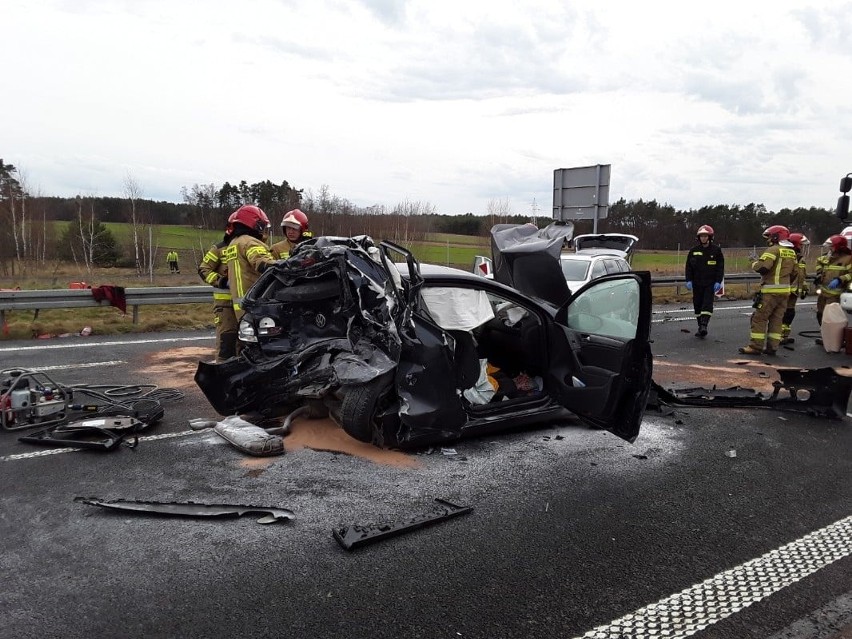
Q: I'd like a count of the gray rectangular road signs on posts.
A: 1